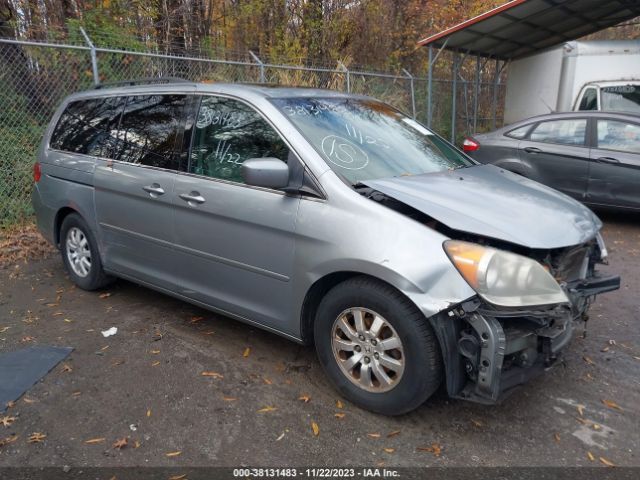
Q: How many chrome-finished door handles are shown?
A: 2